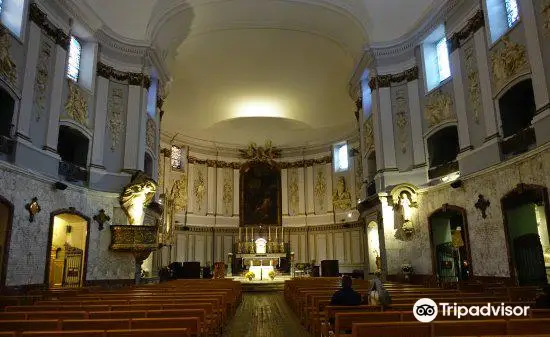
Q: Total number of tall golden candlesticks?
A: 6